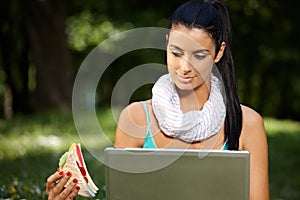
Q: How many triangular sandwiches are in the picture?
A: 1